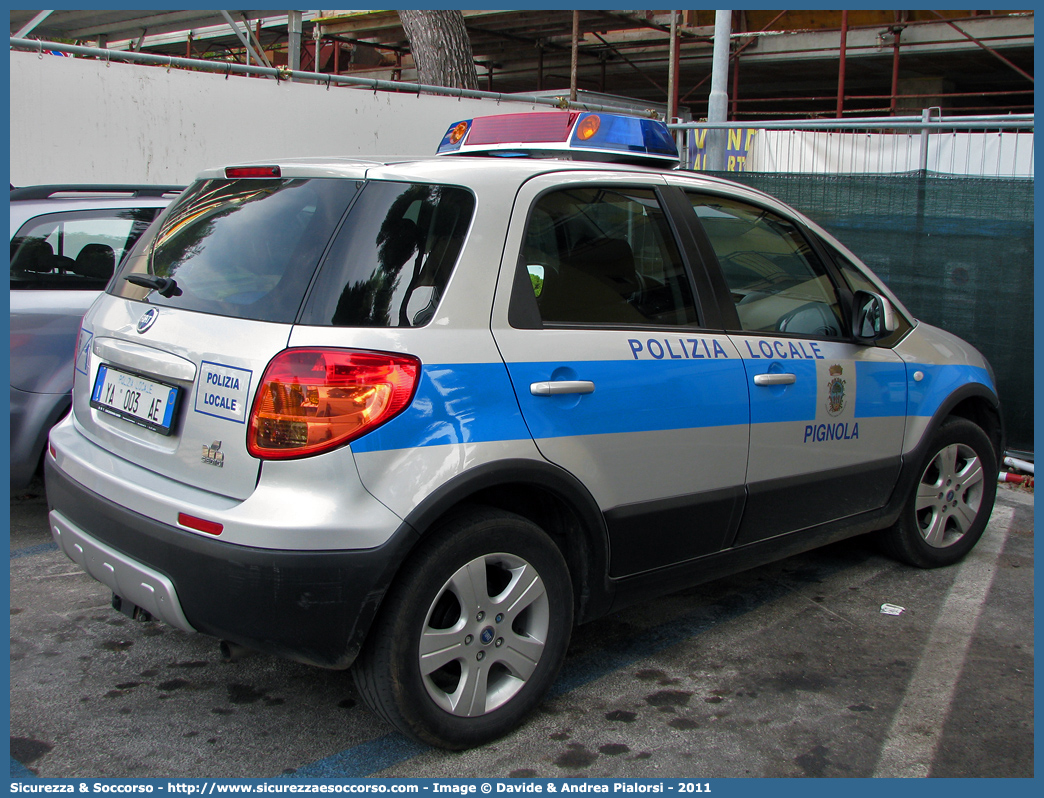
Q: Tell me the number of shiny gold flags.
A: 0